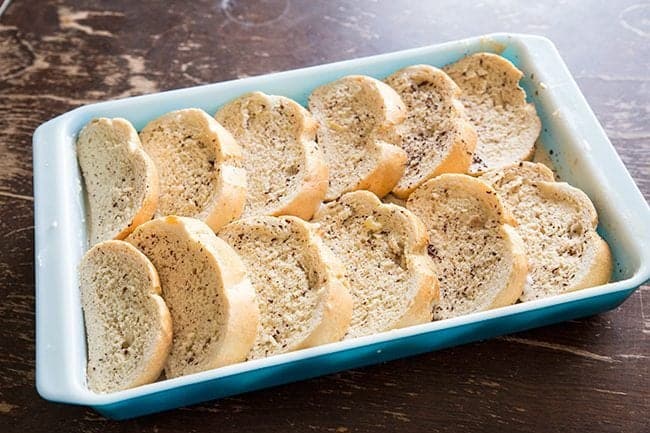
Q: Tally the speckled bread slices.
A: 12